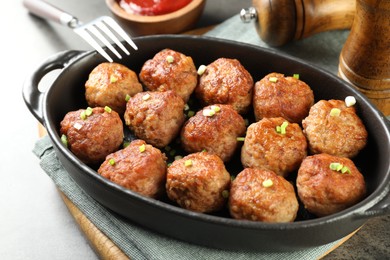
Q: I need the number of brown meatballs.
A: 13